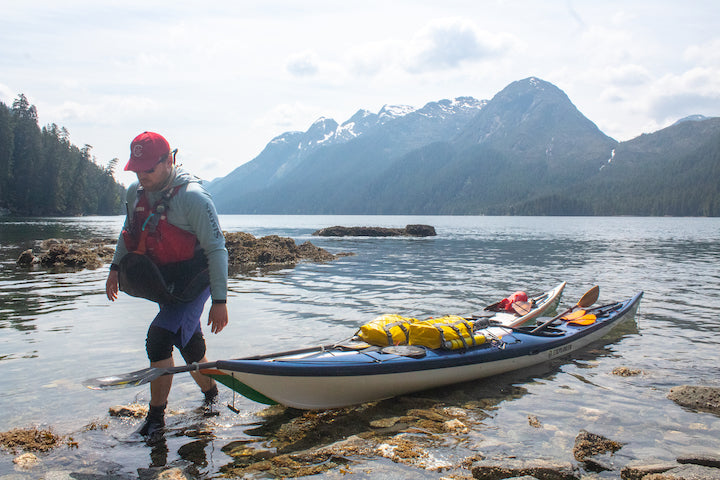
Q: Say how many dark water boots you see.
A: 2